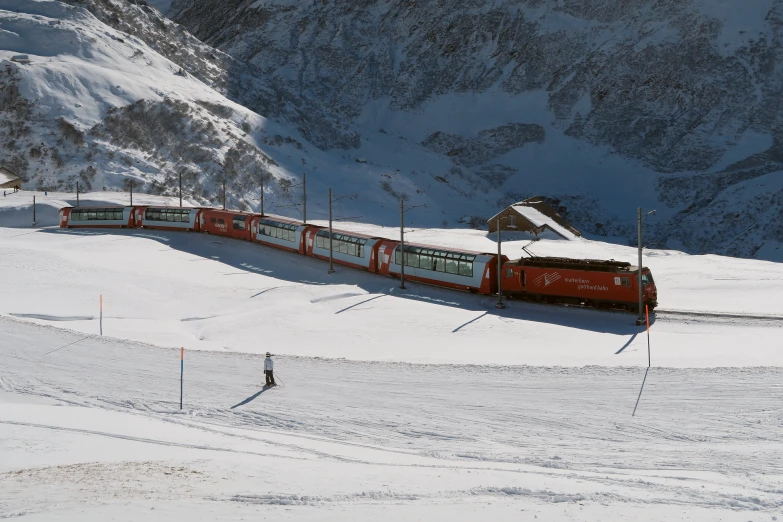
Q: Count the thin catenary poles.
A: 11